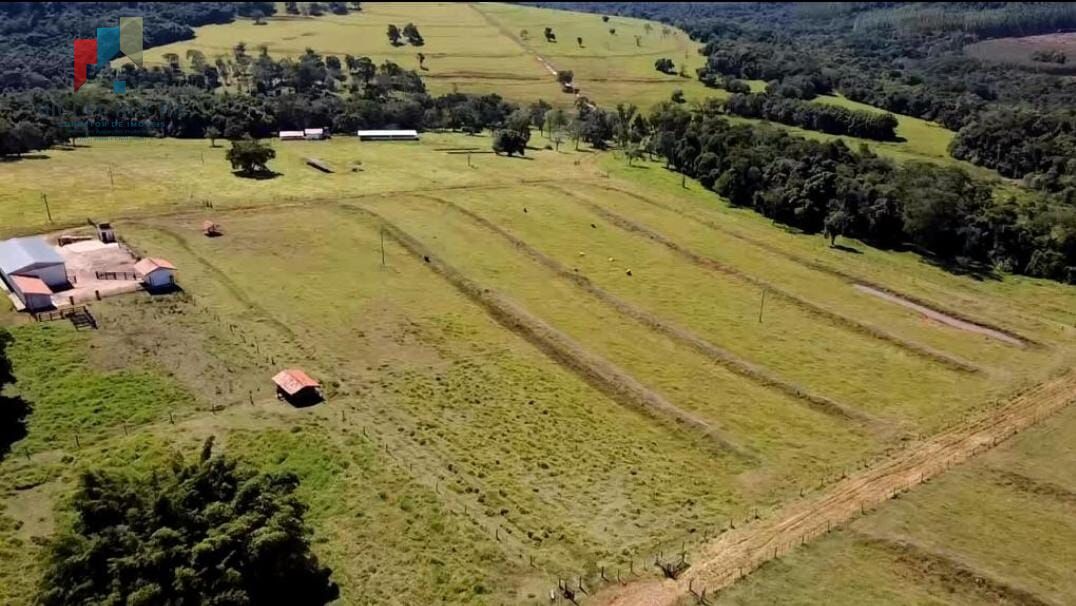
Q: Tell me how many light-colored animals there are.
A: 3